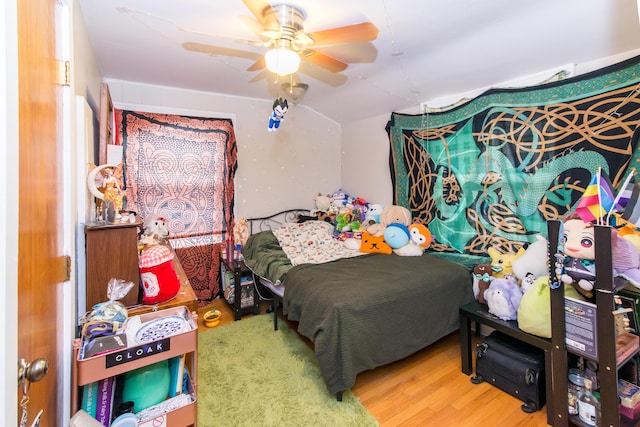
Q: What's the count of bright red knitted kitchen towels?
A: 0